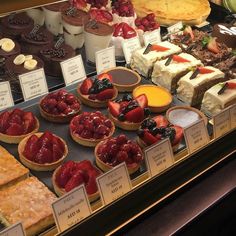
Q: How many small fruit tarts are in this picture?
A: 9